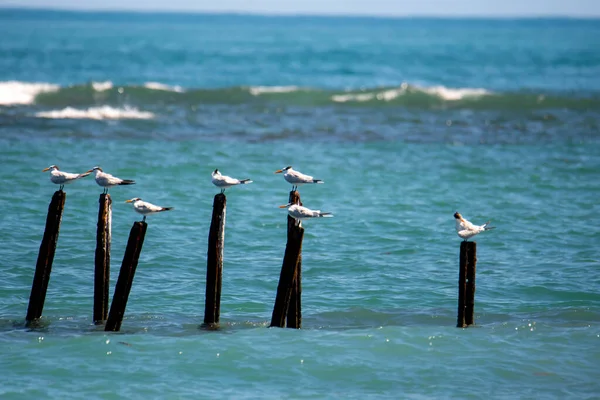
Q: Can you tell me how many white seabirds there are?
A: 7